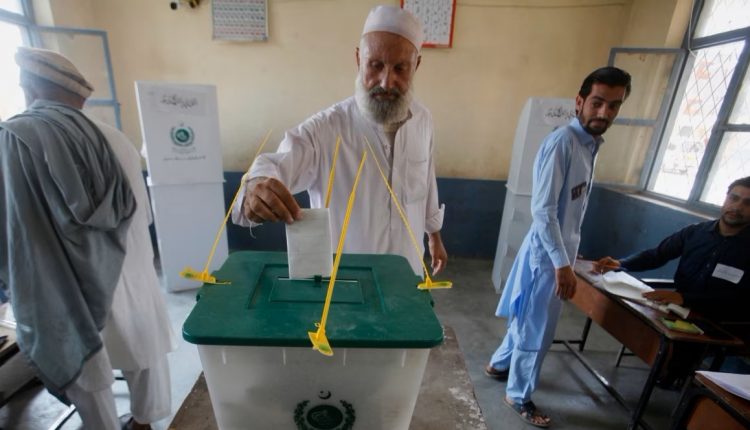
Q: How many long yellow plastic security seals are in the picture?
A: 4